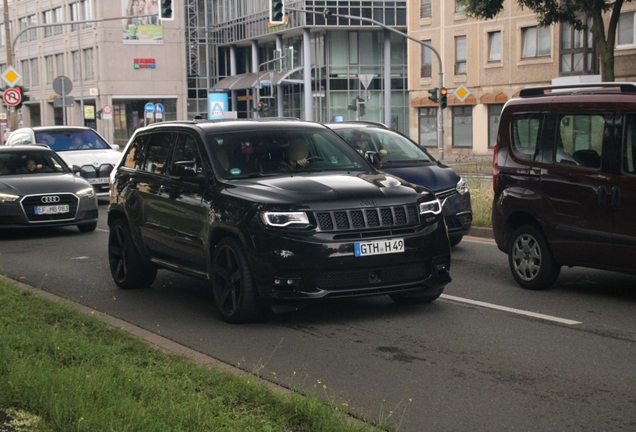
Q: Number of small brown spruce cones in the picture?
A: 0